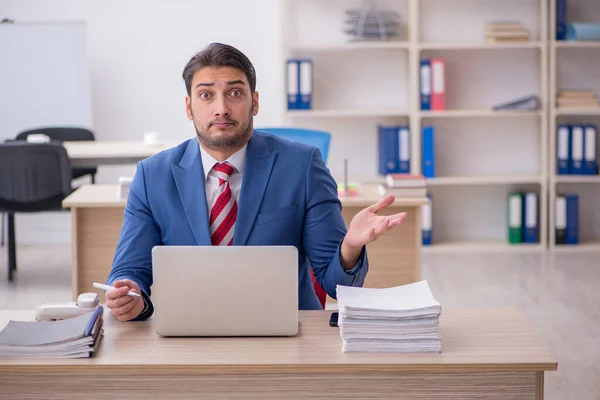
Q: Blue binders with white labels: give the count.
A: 9